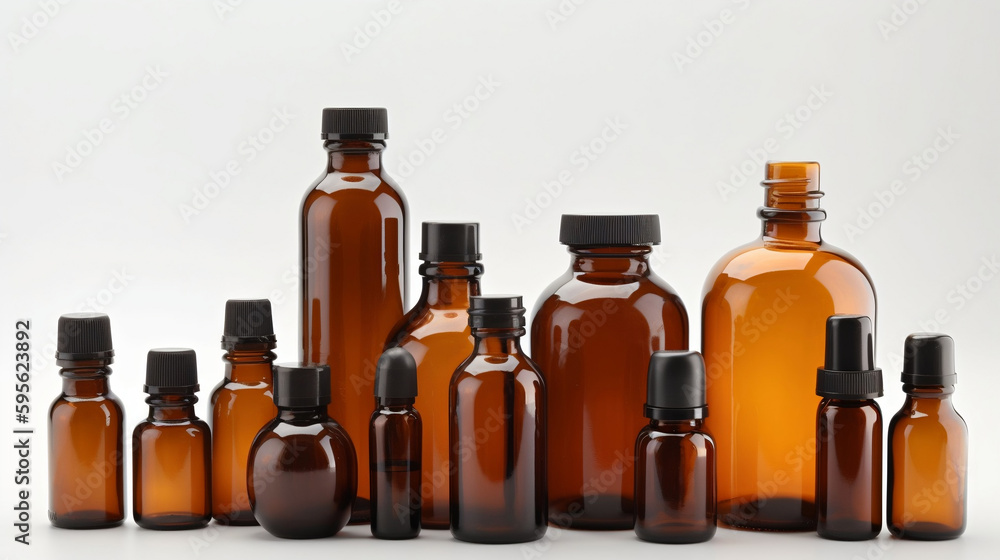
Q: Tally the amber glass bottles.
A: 13